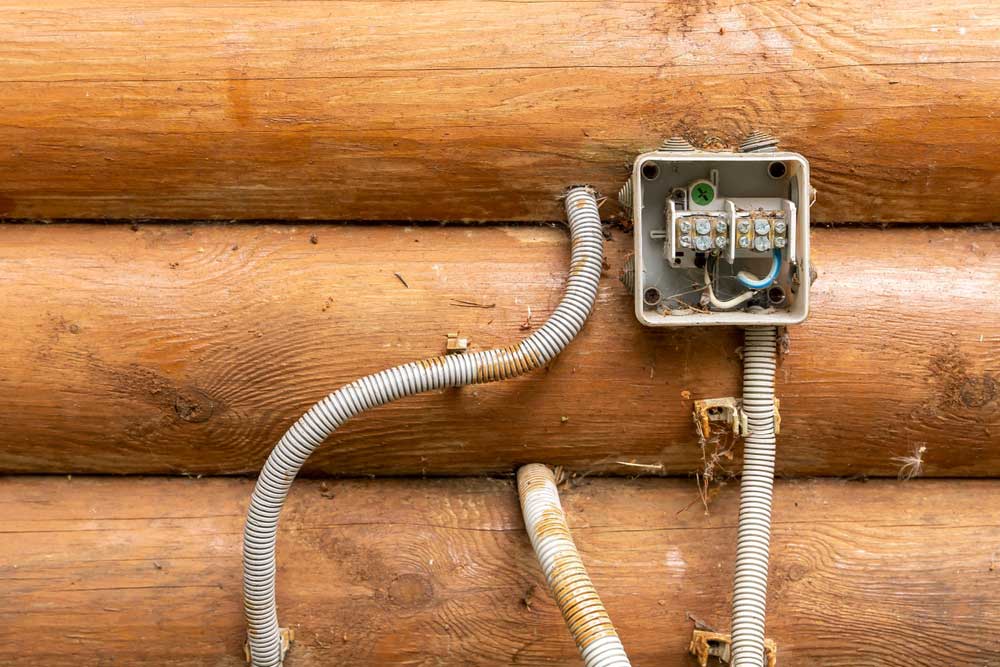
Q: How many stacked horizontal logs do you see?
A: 3